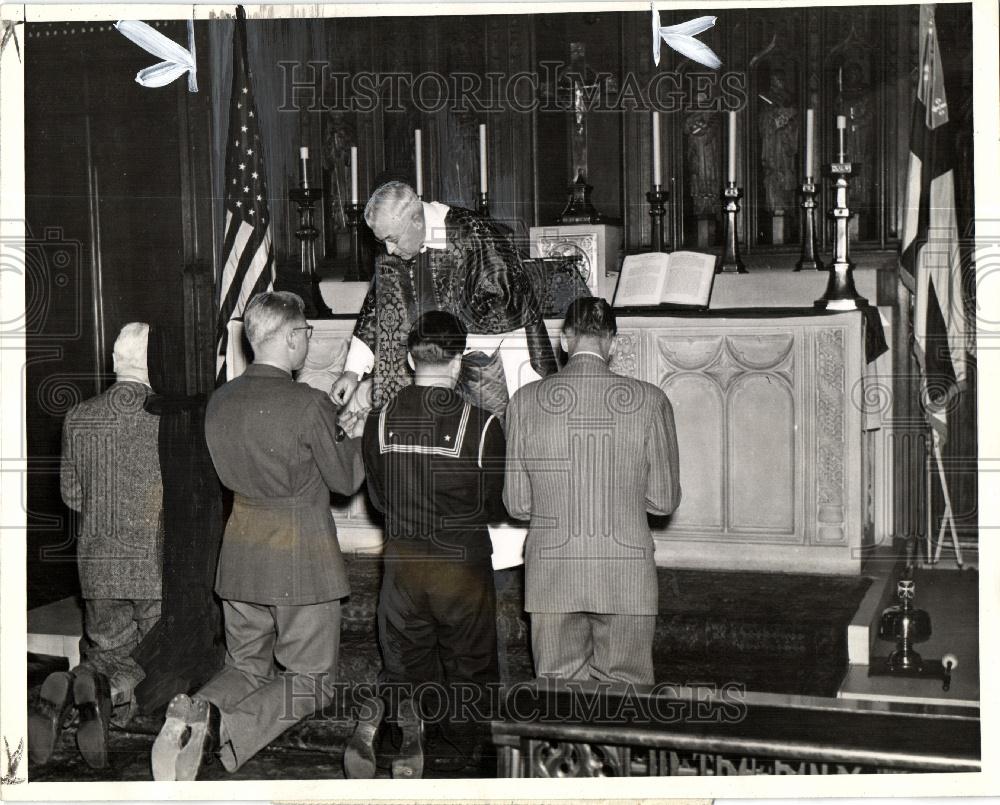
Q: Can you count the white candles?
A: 8